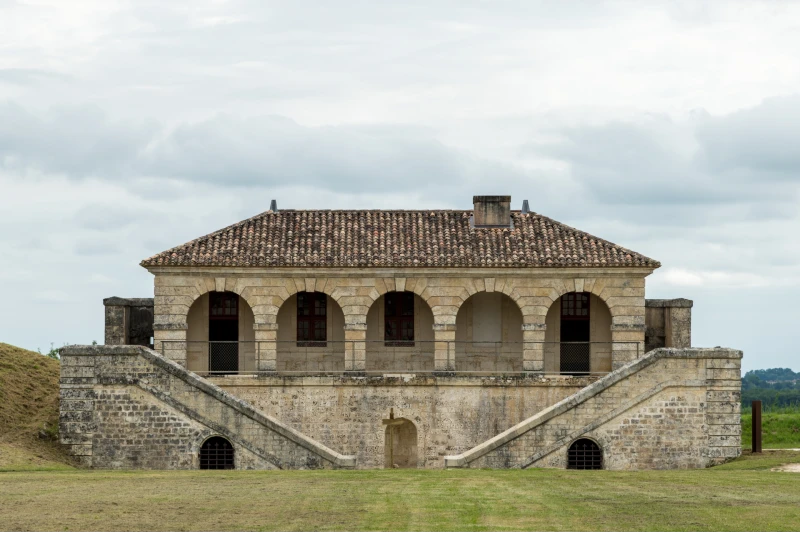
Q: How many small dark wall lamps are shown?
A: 0